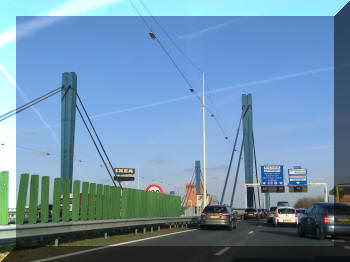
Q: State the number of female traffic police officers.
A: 0